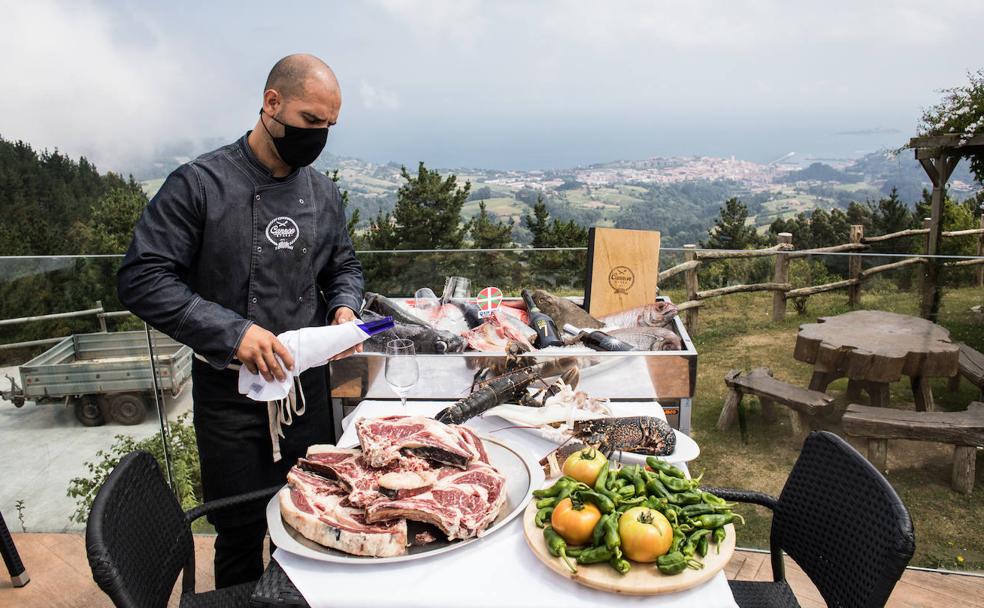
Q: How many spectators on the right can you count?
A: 0